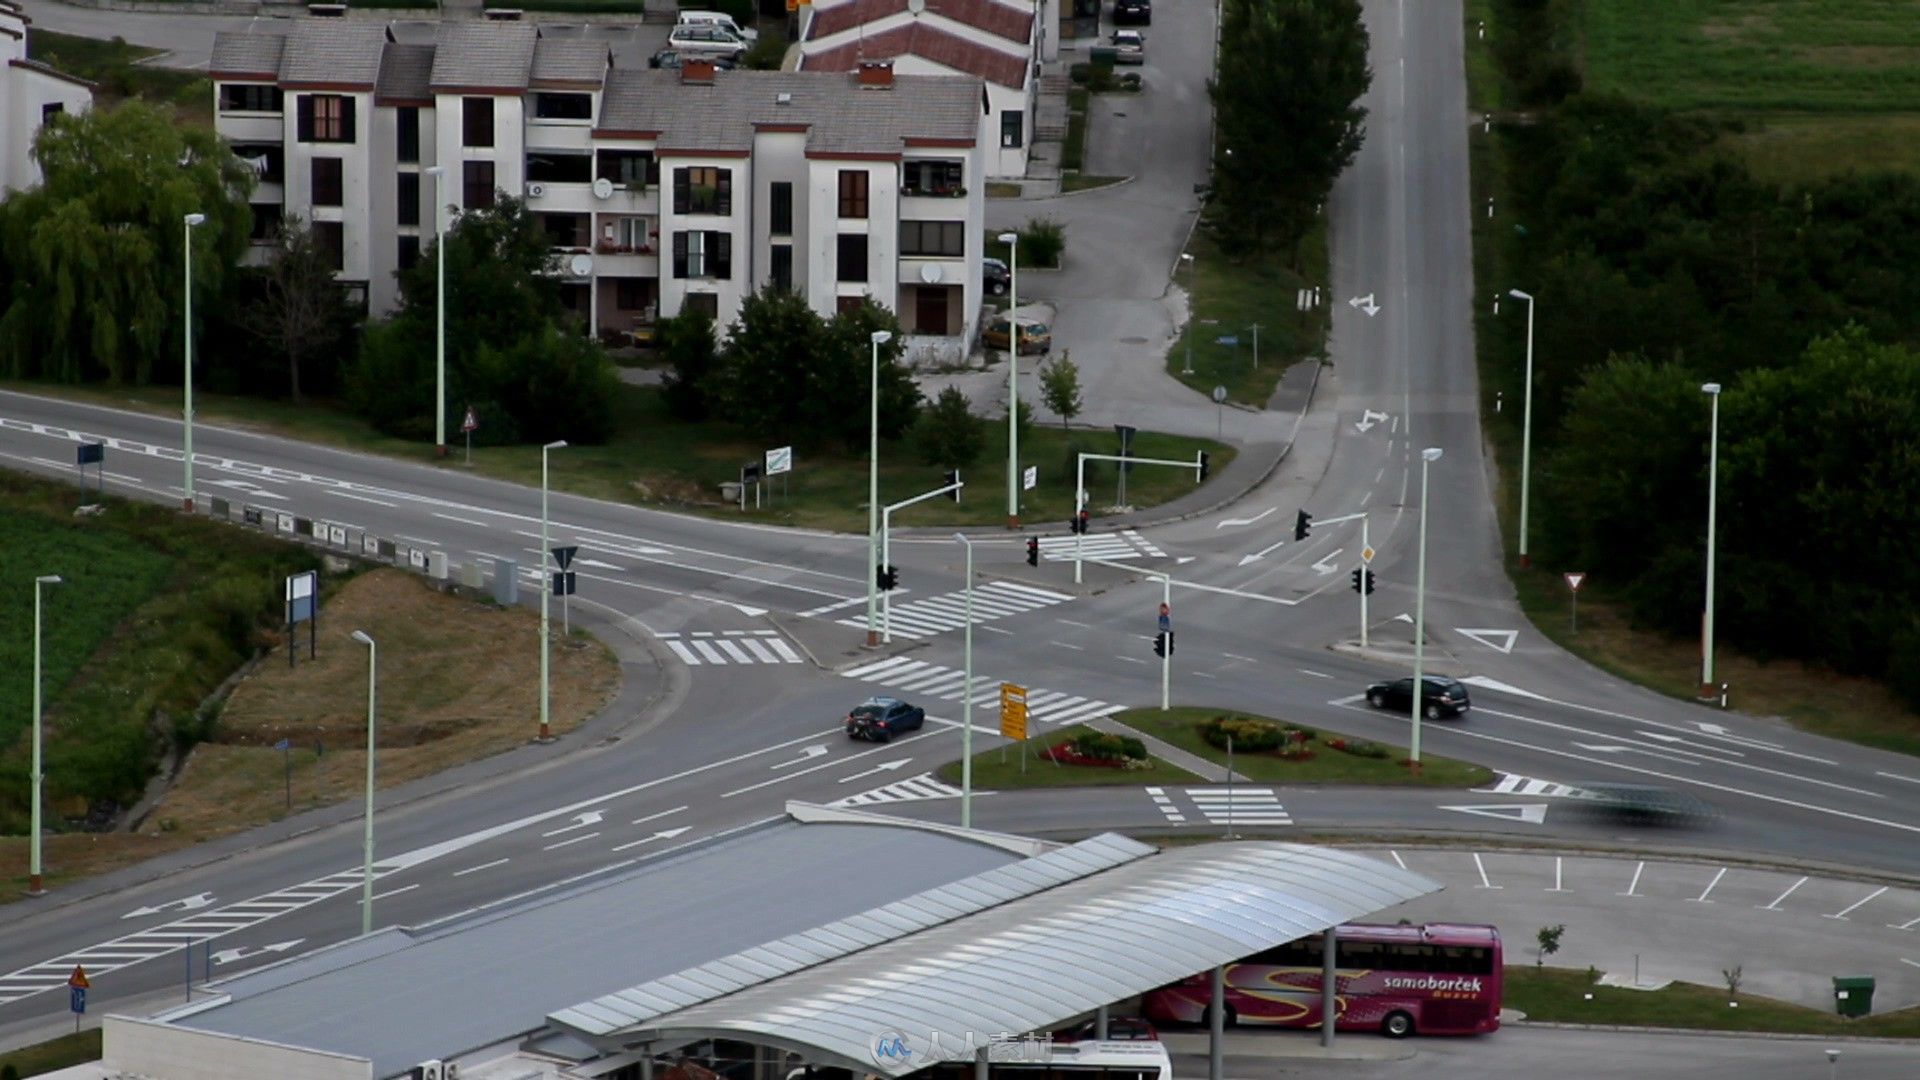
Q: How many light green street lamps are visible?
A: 11